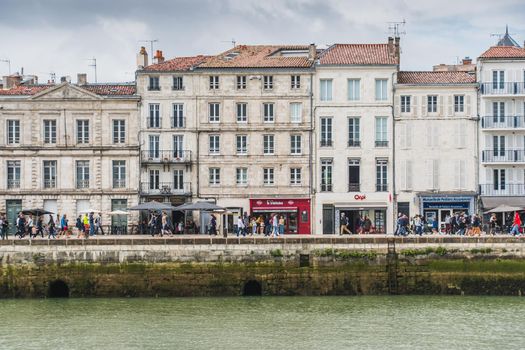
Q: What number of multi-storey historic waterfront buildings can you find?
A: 6